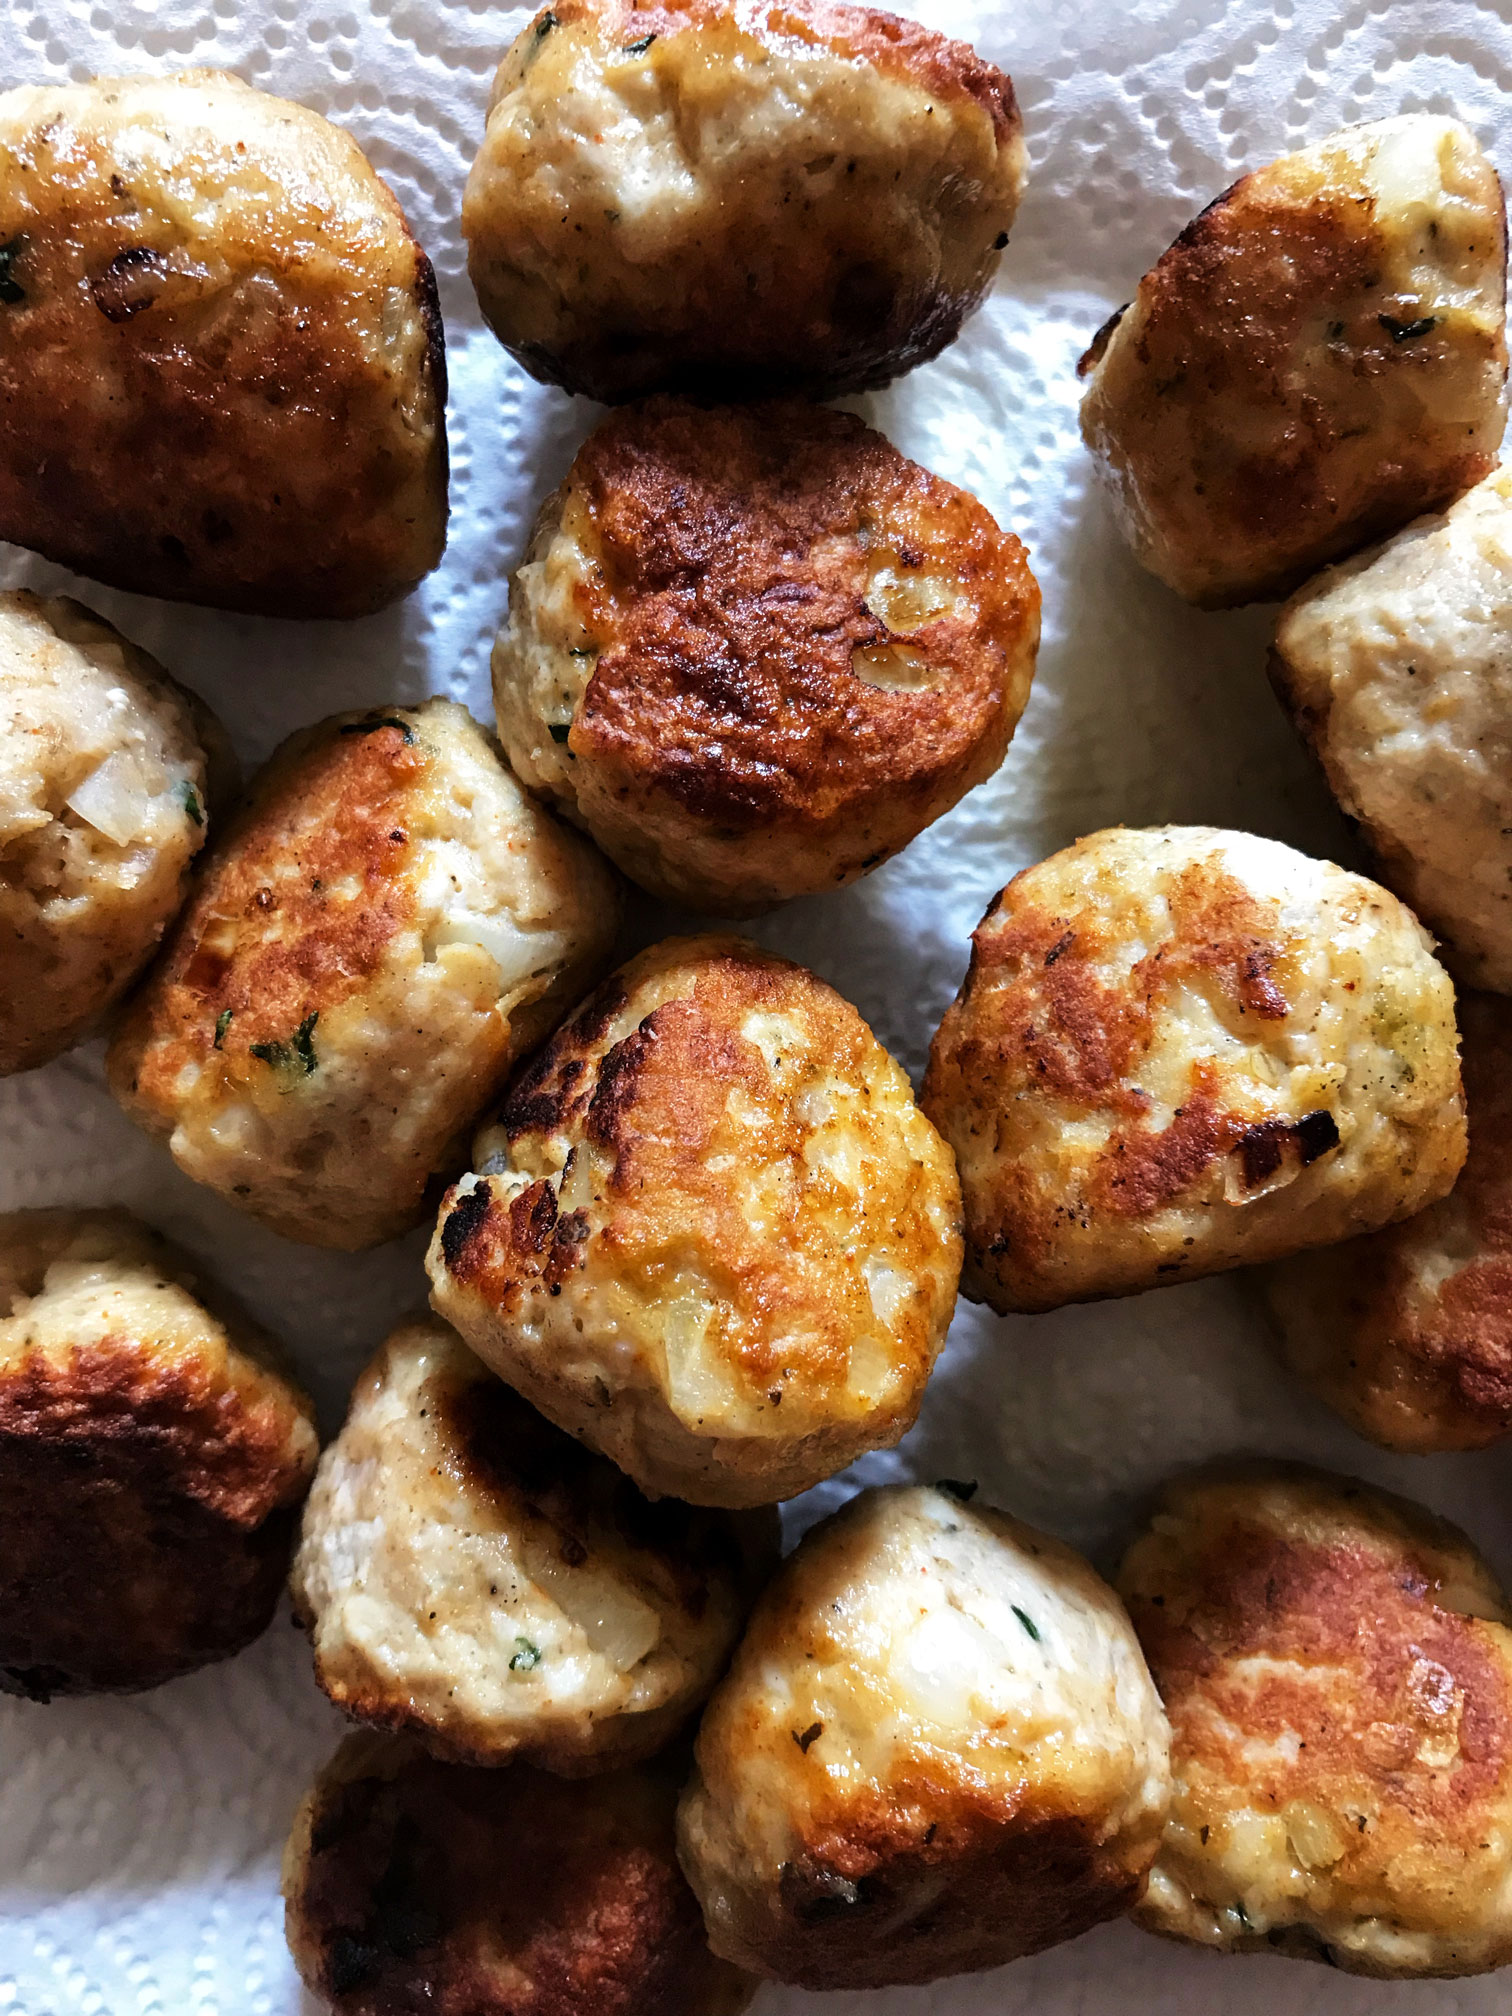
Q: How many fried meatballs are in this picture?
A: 15